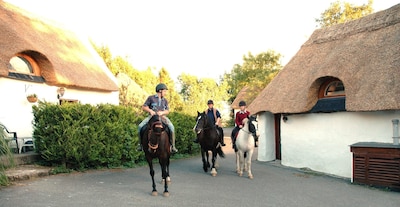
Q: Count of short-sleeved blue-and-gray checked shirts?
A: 1